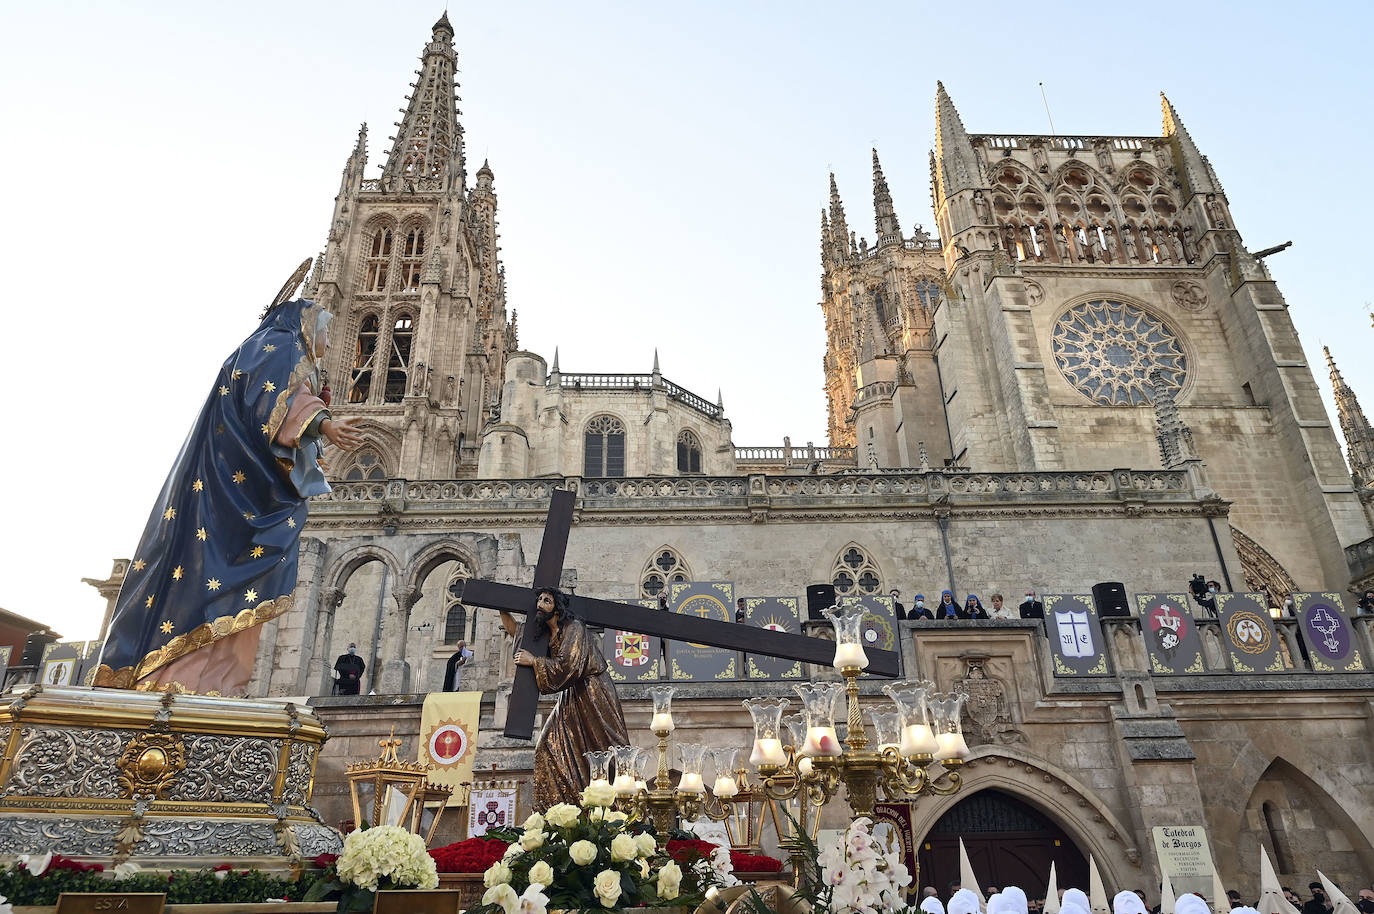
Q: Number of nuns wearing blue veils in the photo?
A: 3